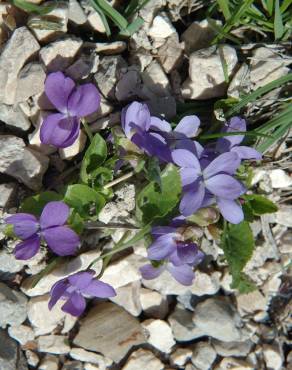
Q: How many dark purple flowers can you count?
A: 3